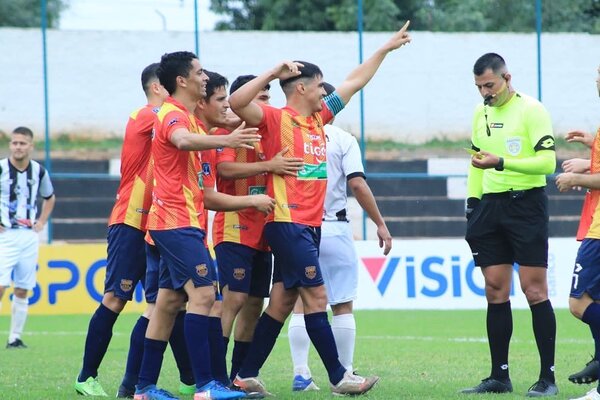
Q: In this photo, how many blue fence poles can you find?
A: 4